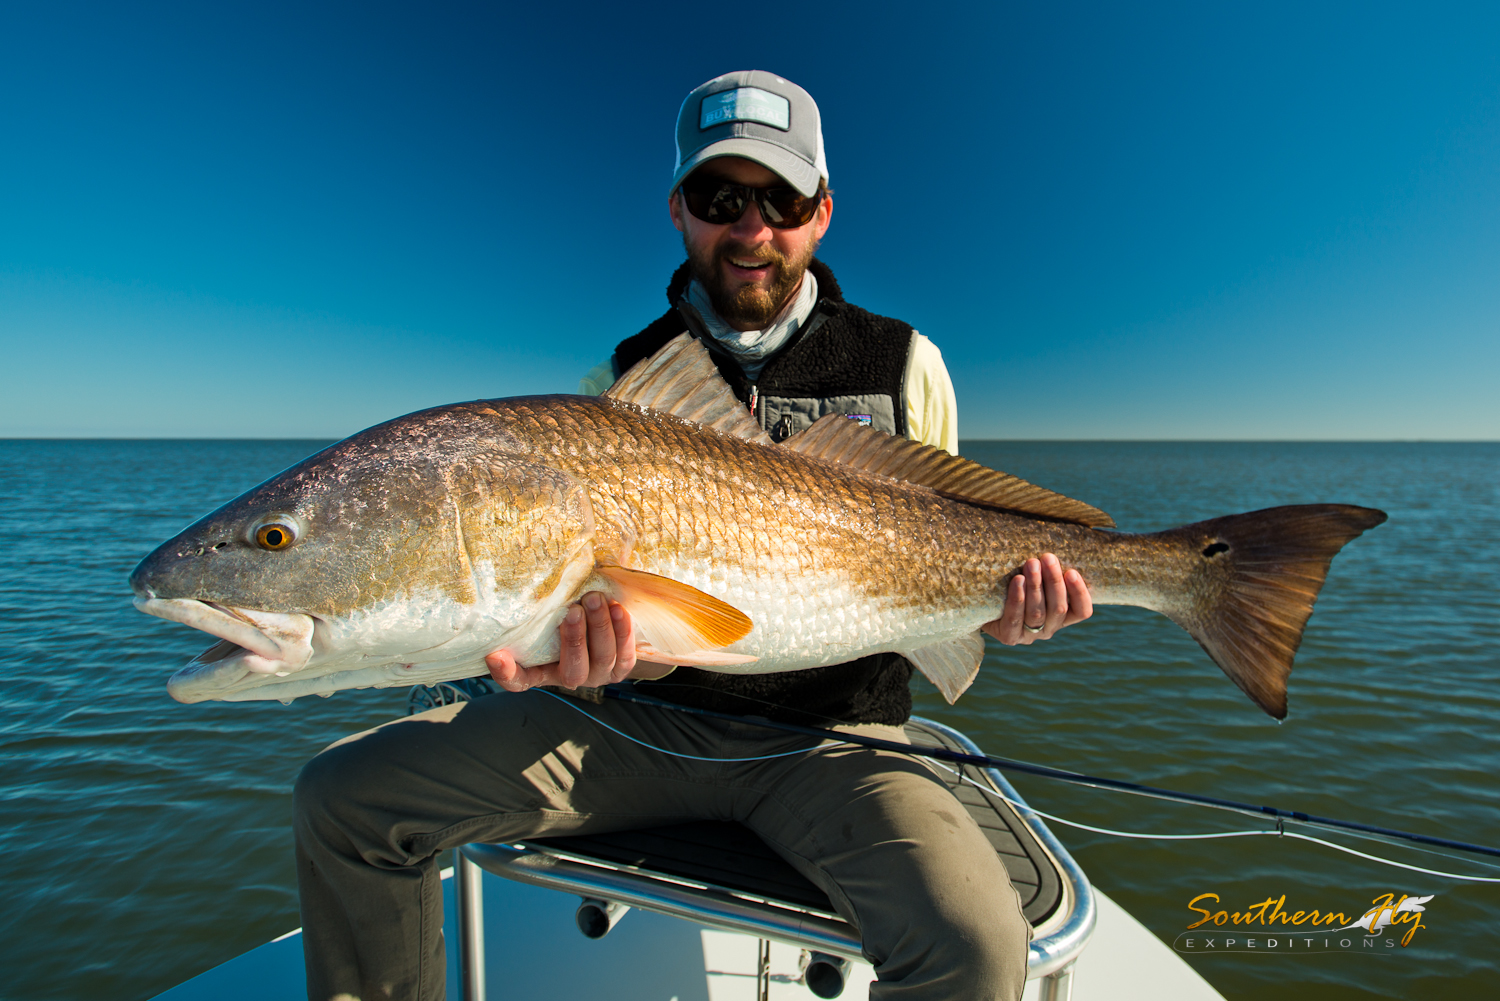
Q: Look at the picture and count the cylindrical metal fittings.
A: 2